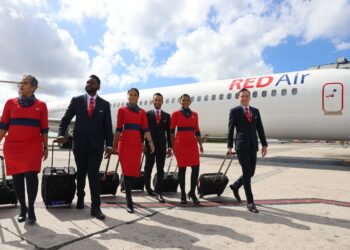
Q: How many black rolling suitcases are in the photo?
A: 6